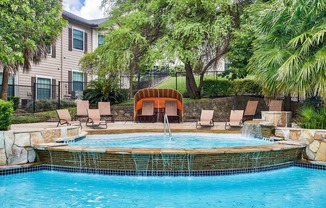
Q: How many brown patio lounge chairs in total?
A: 10